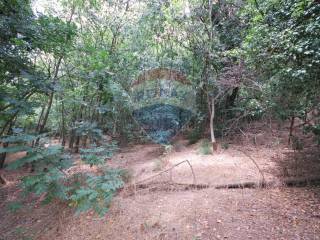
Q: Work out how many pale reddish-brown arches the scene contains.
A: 1